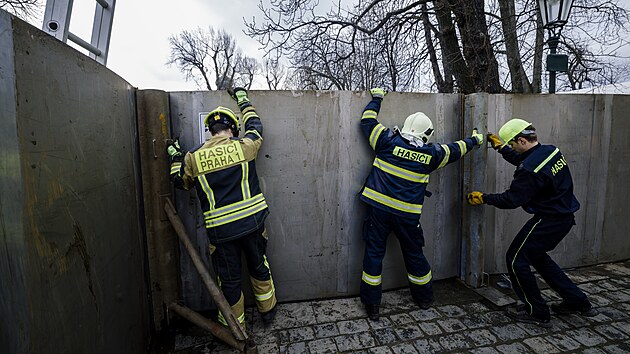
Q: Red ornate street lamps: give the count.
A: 0